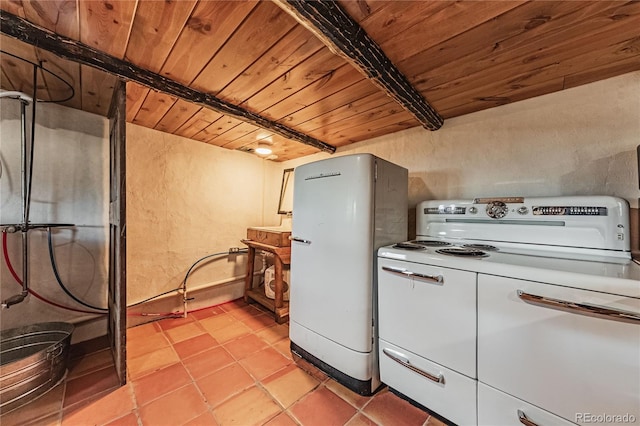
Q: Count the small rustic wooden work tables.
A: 1